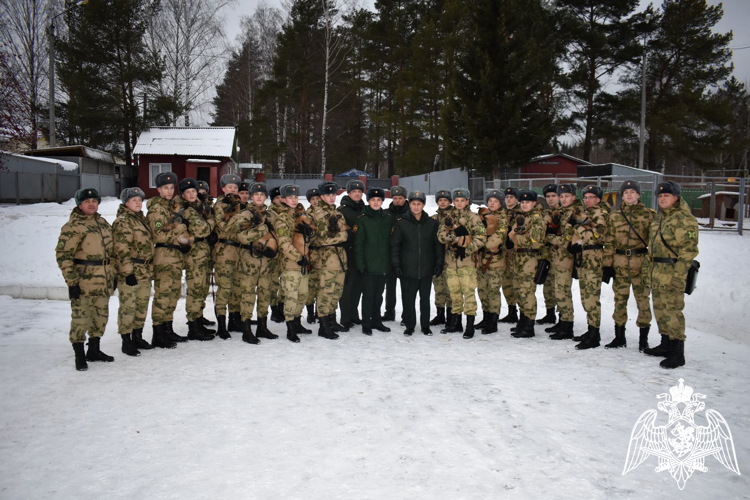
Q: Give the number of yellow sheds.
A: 0